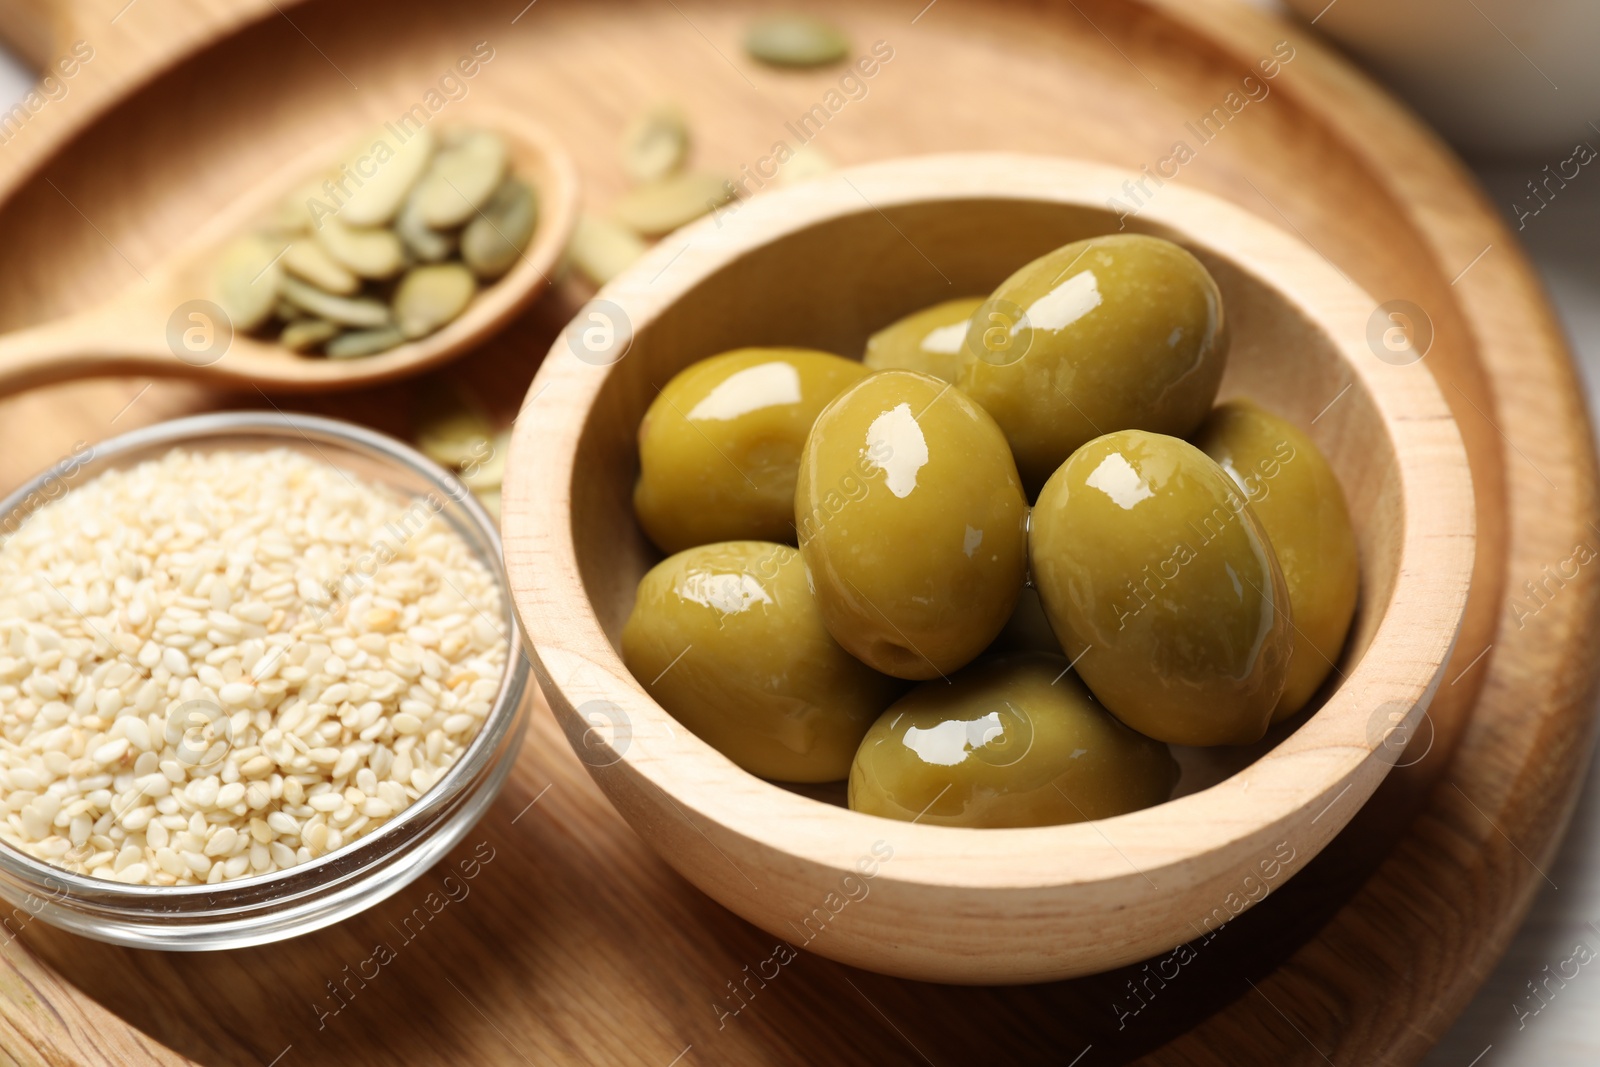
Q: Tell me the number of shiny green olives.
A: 8